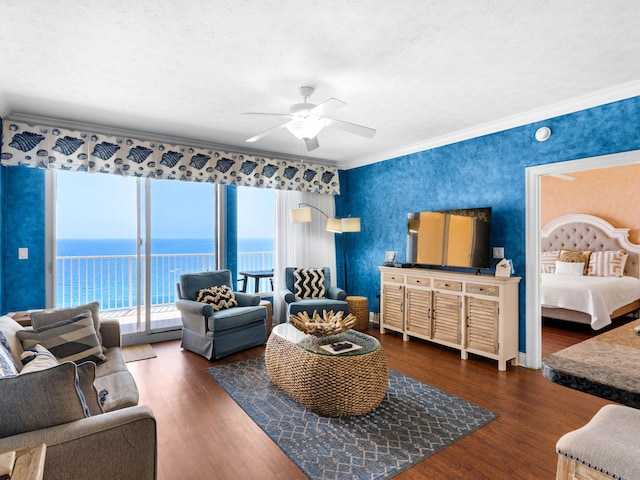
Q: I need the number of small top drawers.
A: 4